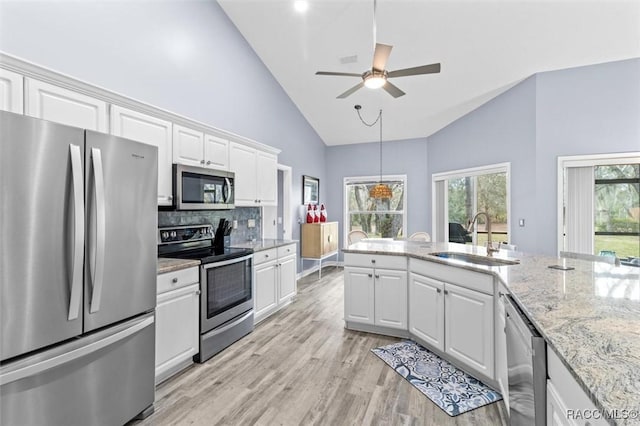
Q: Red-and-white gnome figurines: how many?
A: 3